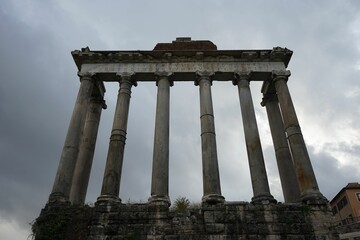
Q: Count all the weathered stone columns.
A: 8